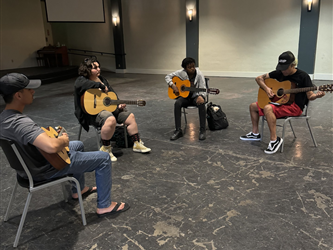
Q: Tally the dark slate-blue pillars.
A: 3